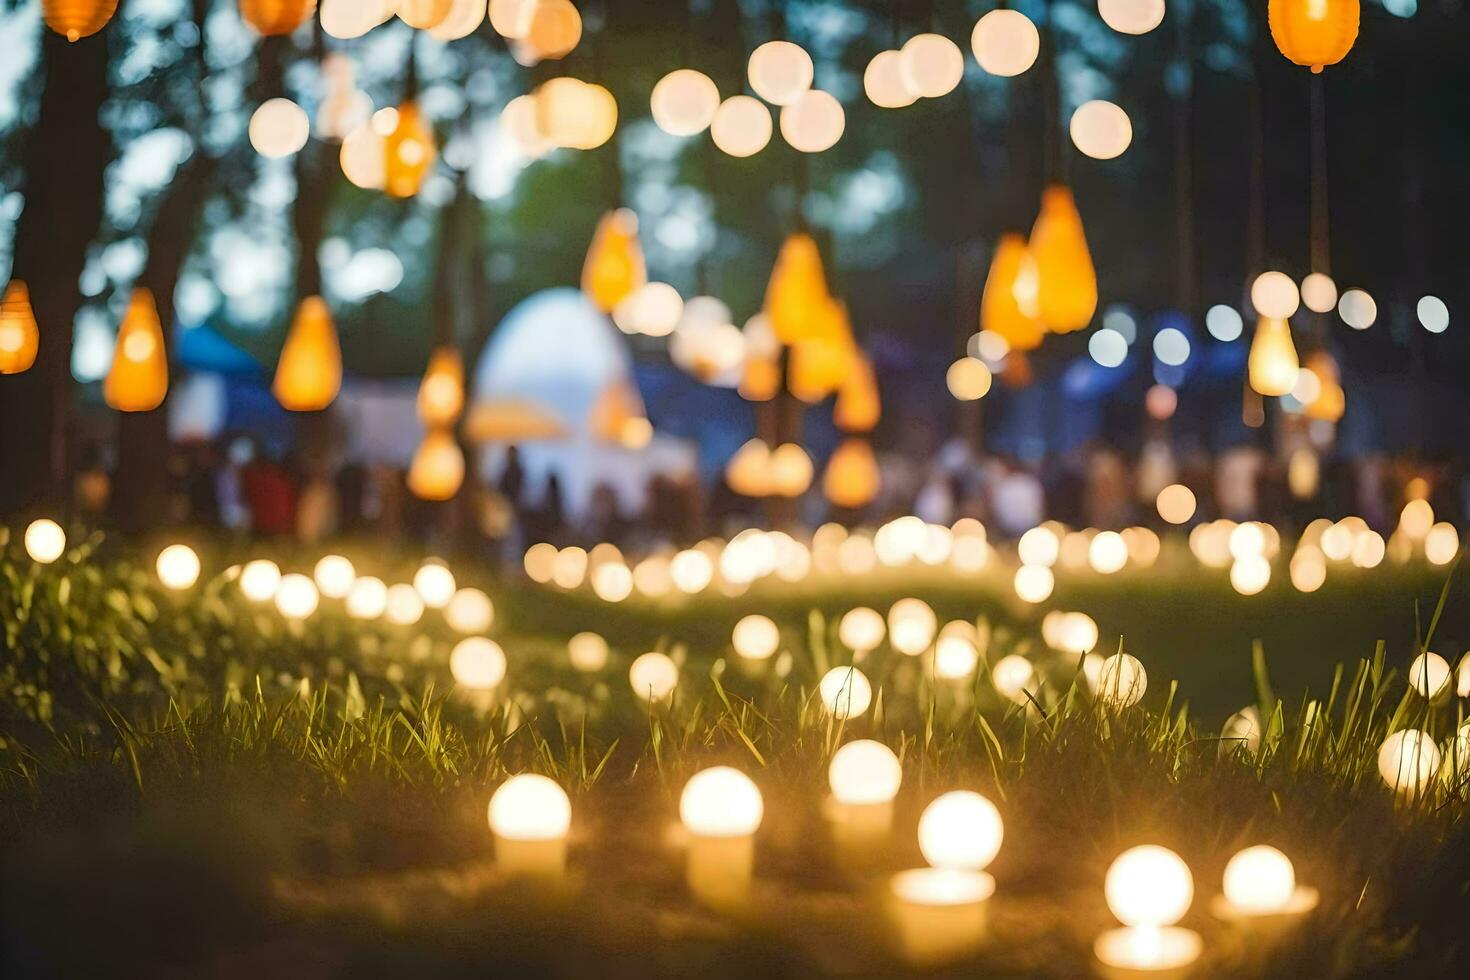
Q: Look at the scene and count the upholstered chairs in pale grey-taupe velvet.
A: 0